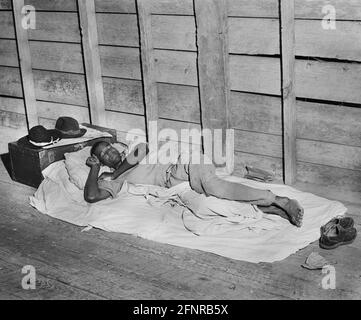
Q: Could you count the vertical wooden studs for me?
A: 5